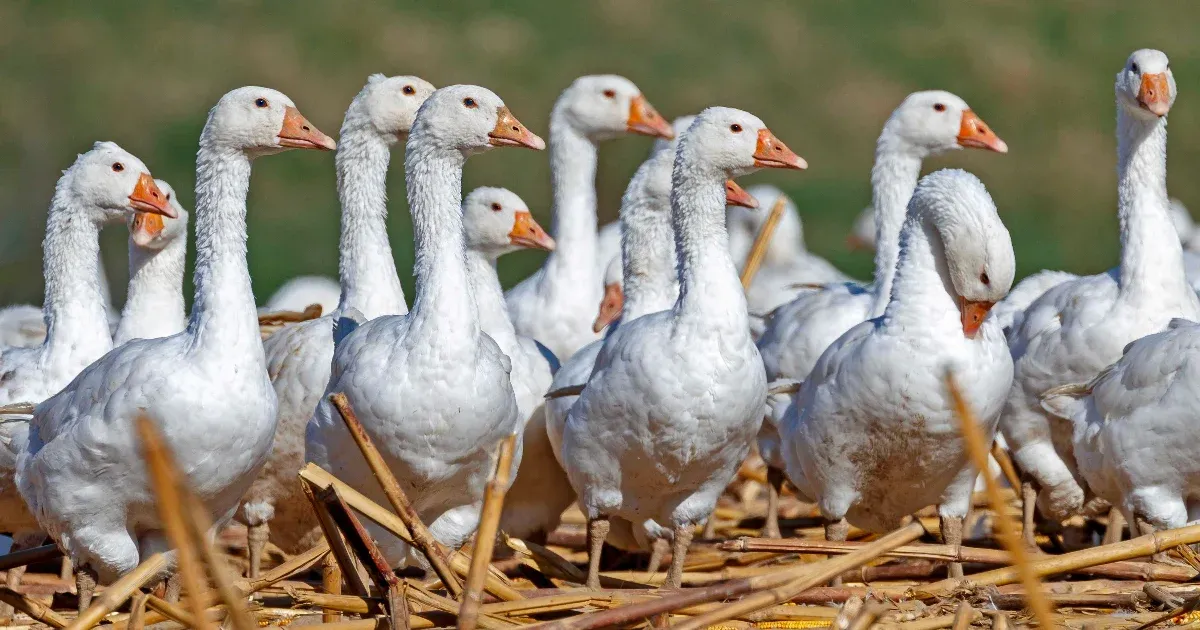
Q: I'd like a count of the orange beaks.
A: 12